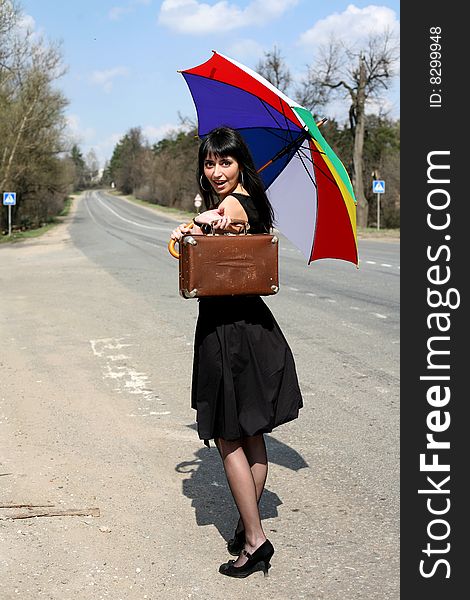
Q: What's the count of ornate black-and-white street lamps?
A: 0